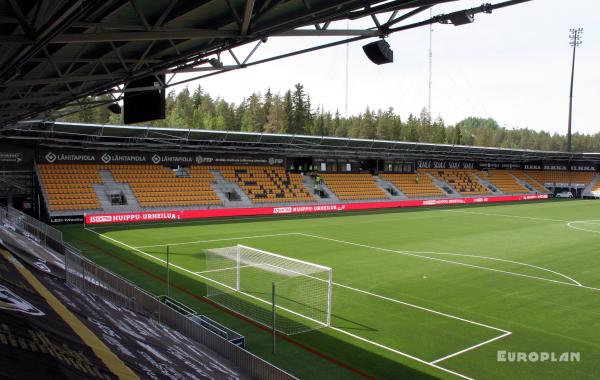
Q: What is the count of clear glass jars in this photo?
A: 0